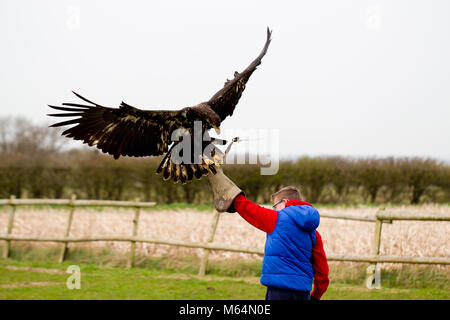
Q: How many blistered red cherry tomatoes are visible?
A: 0